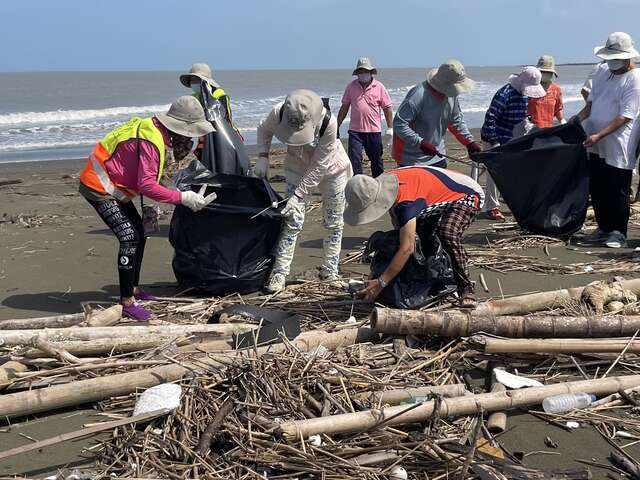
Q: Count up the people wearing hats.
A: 9